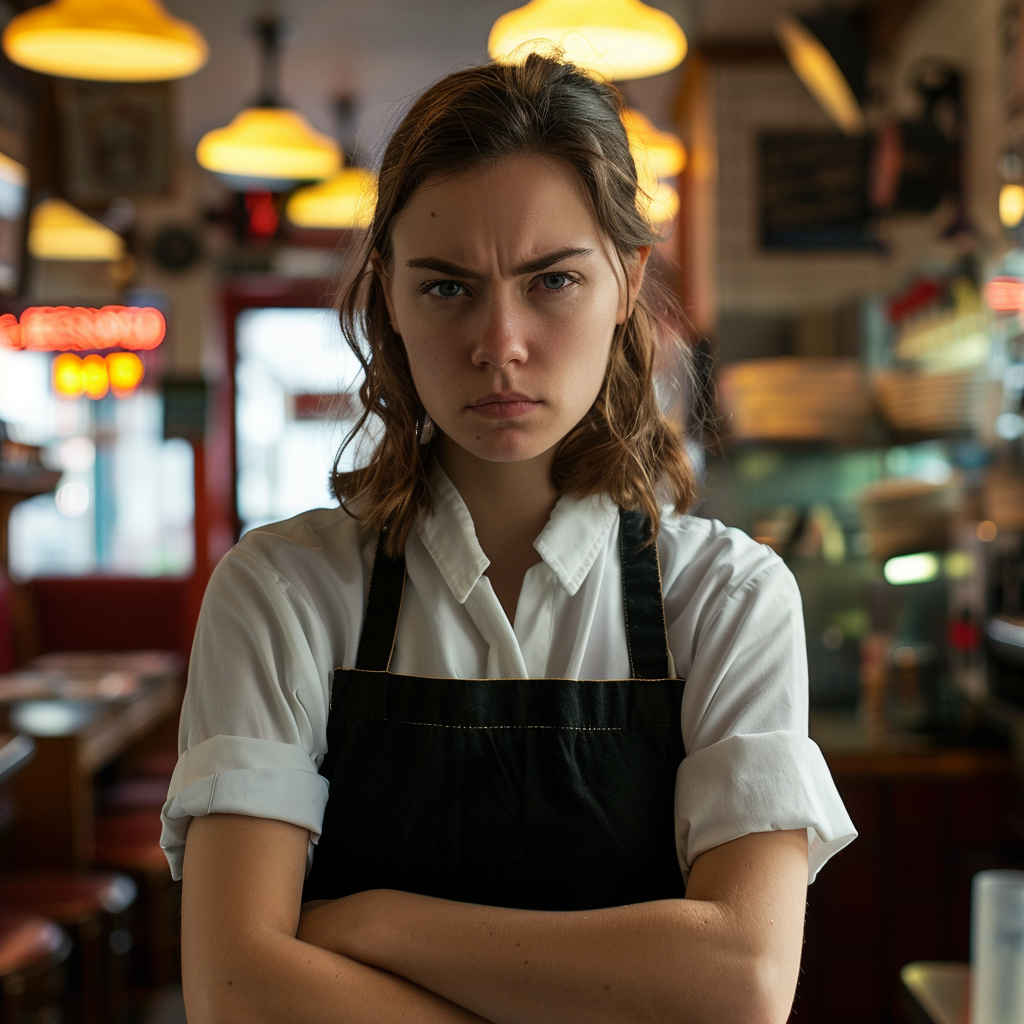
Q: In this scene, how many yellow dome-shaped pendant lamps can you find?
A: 7